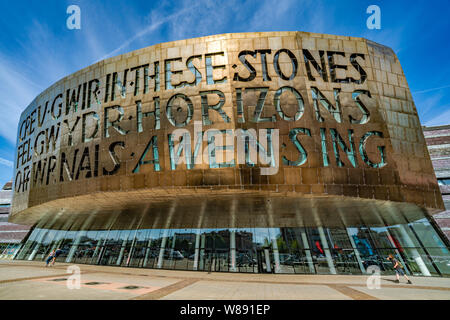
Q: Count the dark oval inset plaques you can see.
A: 3